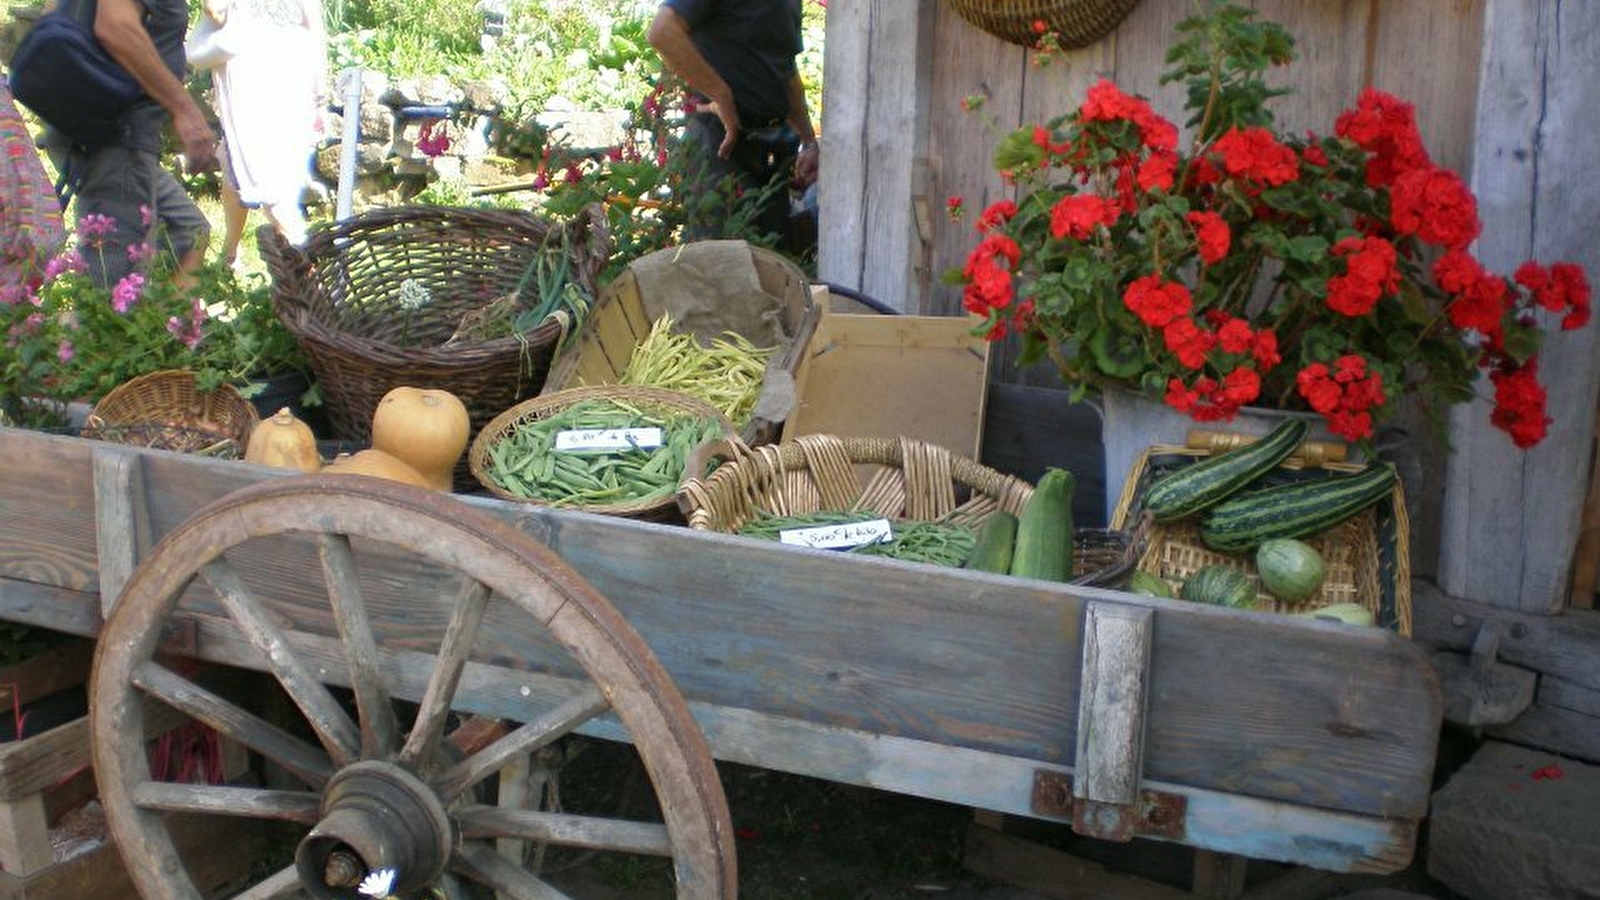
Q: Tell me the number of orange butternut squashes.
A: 3